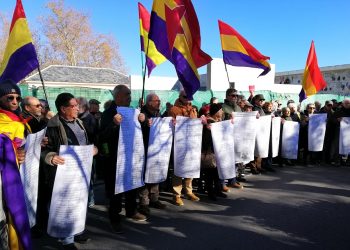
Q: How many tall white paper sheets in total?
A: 12